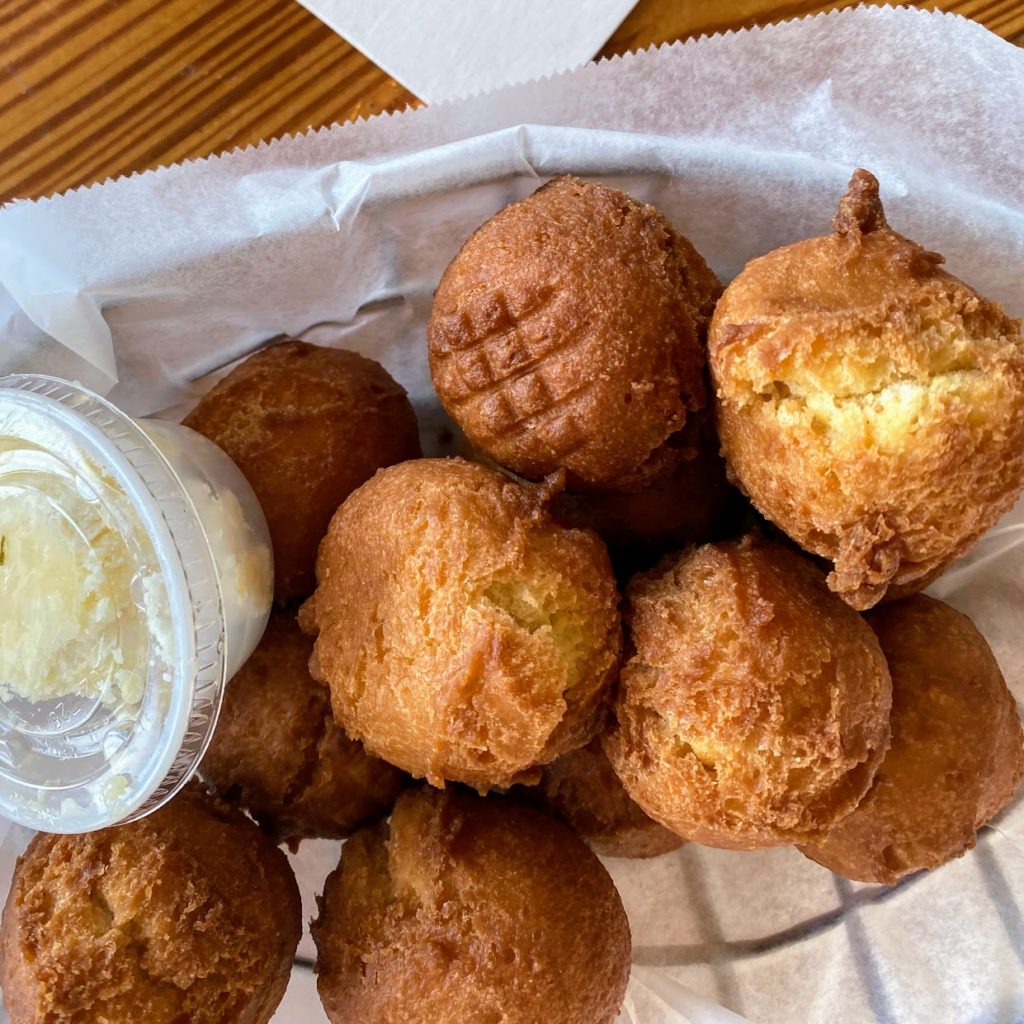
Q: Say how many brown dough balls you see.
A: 11